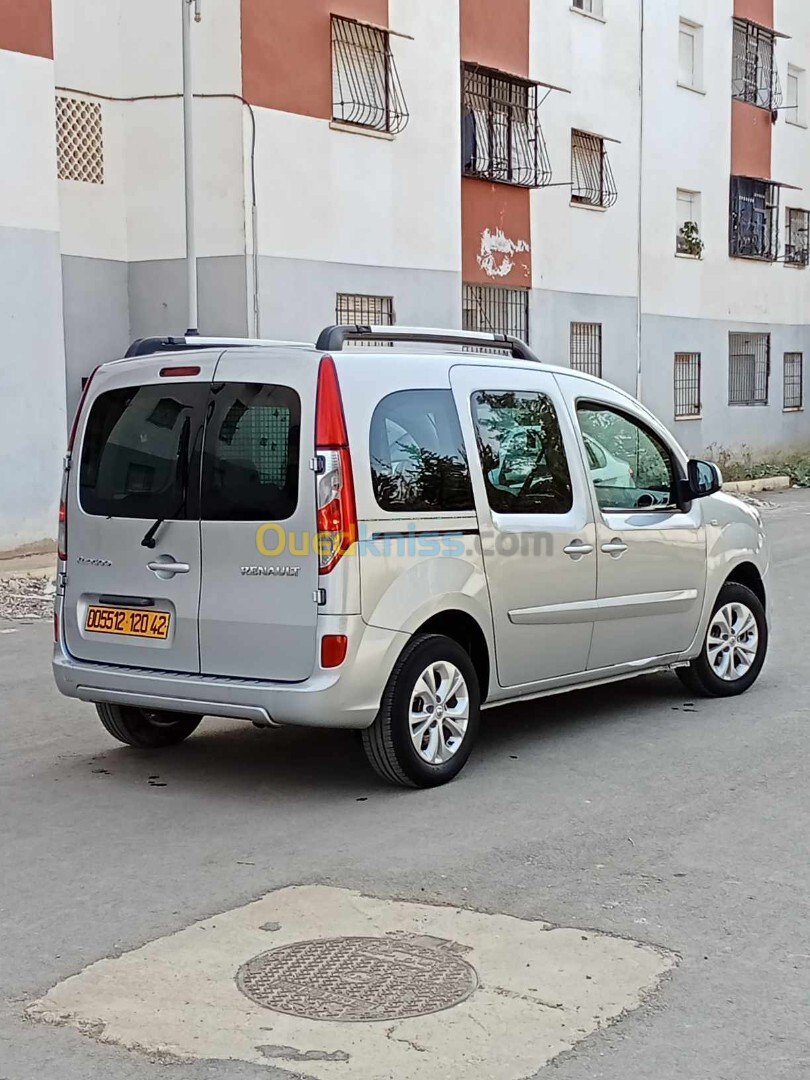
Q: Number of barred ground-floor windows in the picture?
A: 6